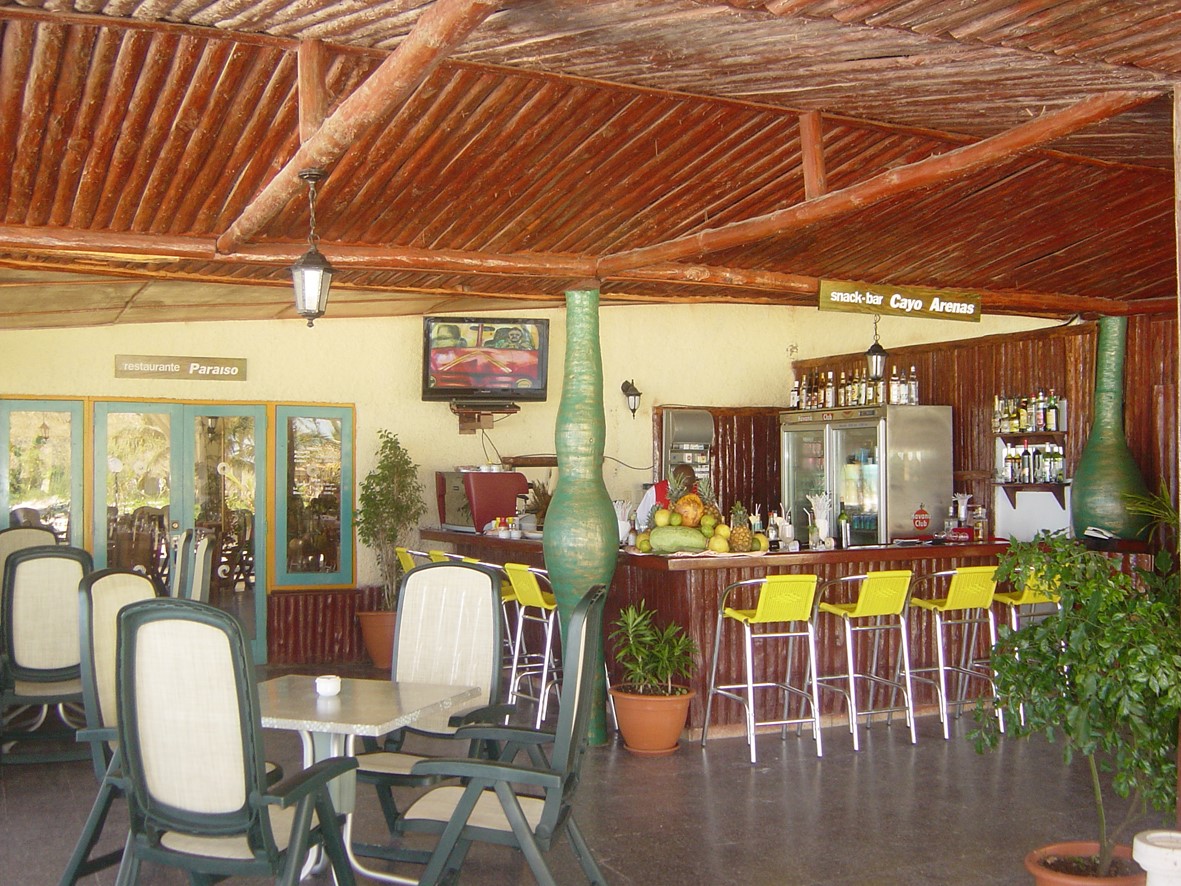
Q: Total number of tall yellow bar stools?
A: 8